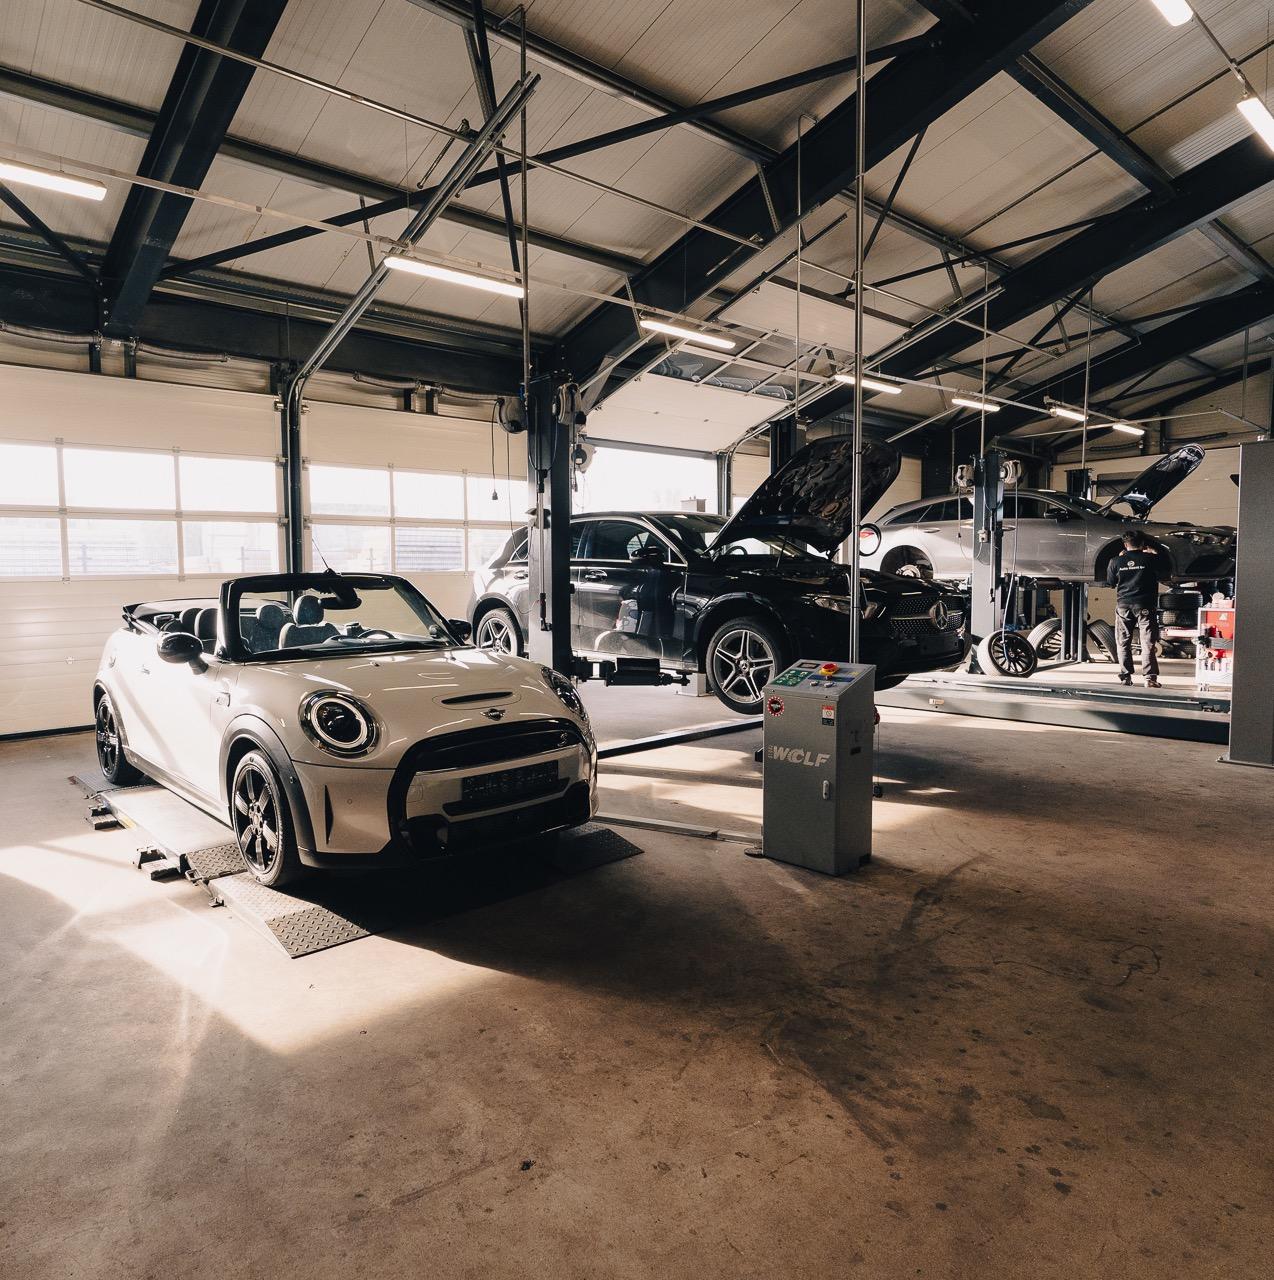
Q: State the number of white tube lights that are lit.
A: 9